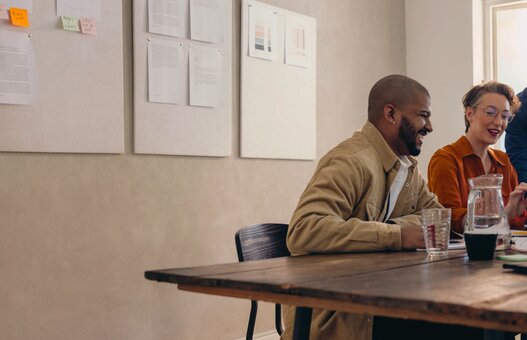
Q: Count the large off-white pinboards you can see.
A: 3